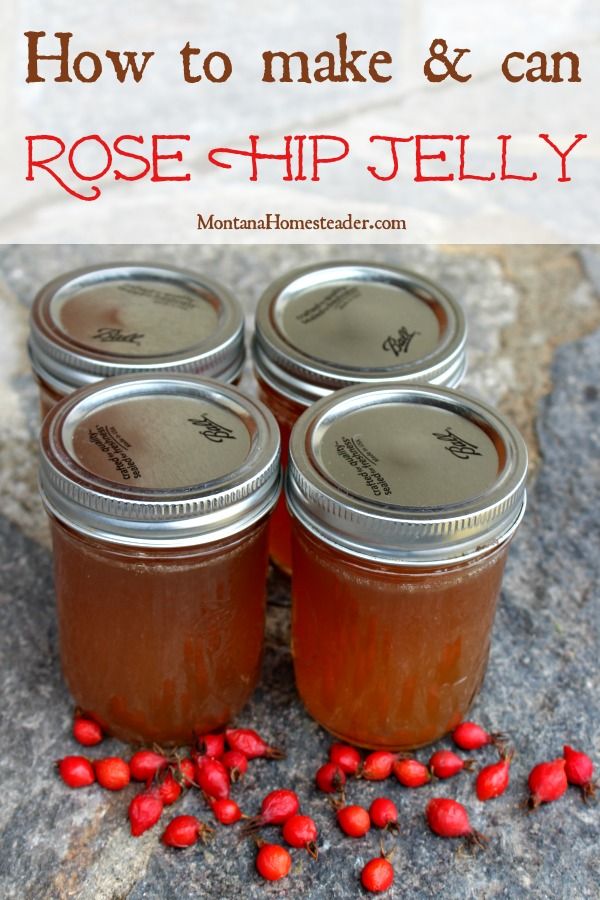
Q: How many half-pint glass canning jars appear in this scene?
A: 4